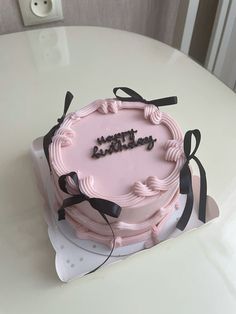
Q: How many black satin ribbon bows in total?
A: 4